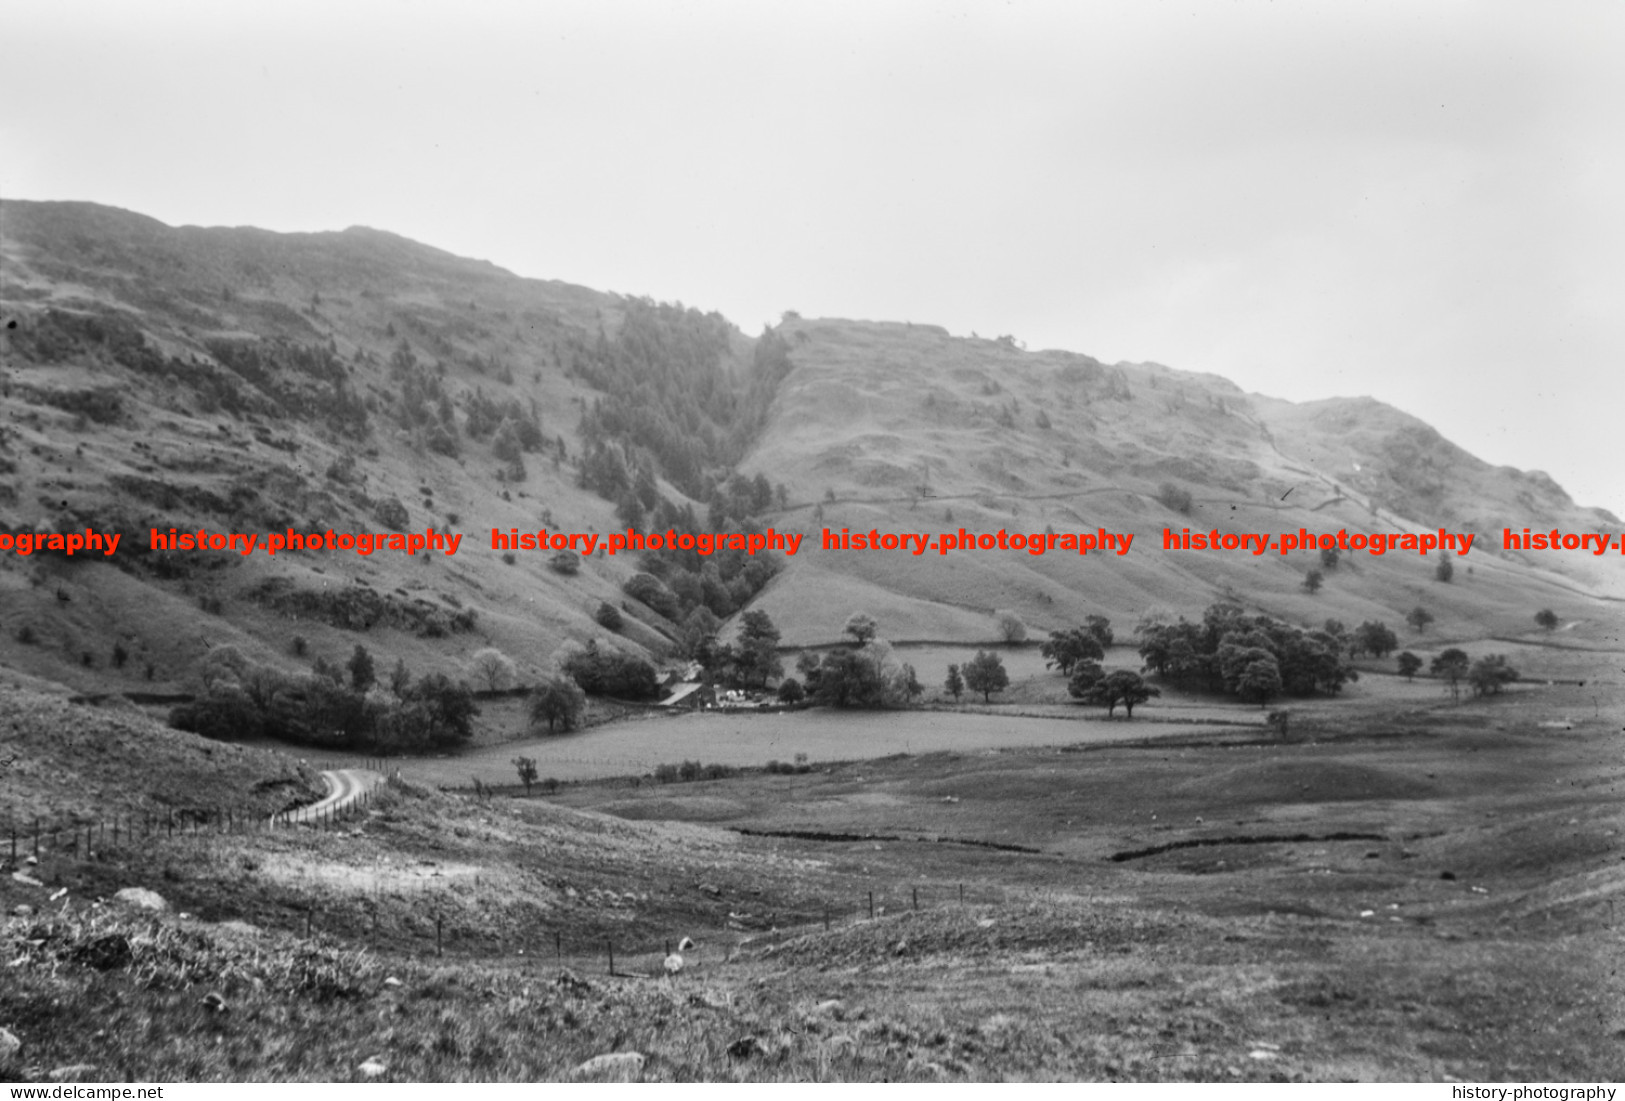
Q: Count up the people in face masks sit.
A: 0